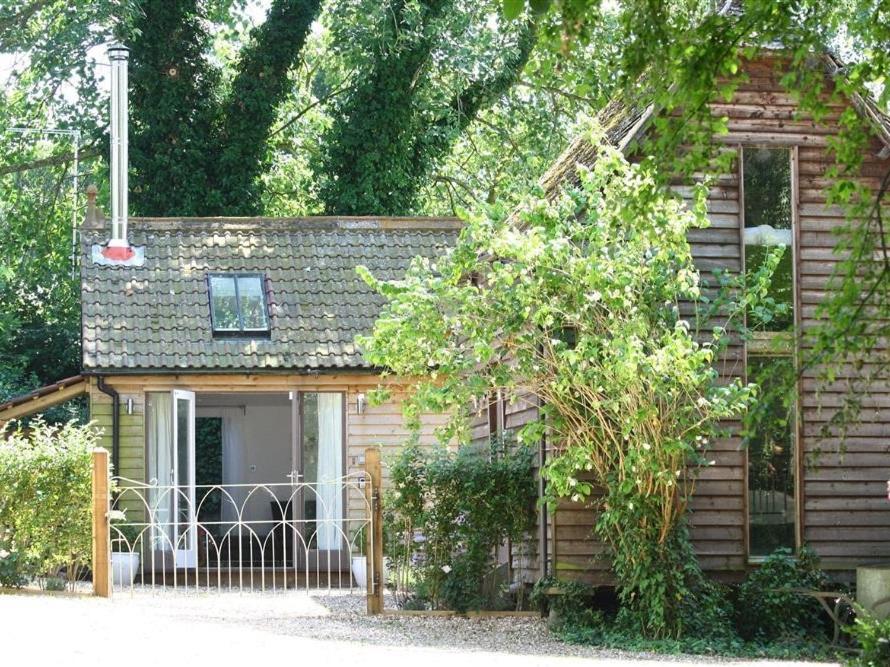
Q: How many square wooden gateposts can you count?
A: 2